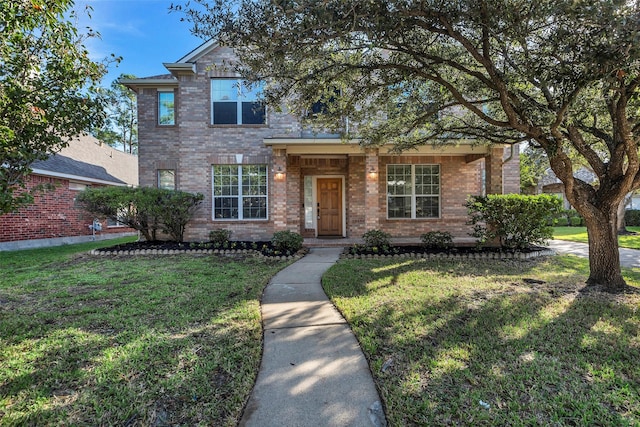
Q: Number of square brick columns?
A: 3